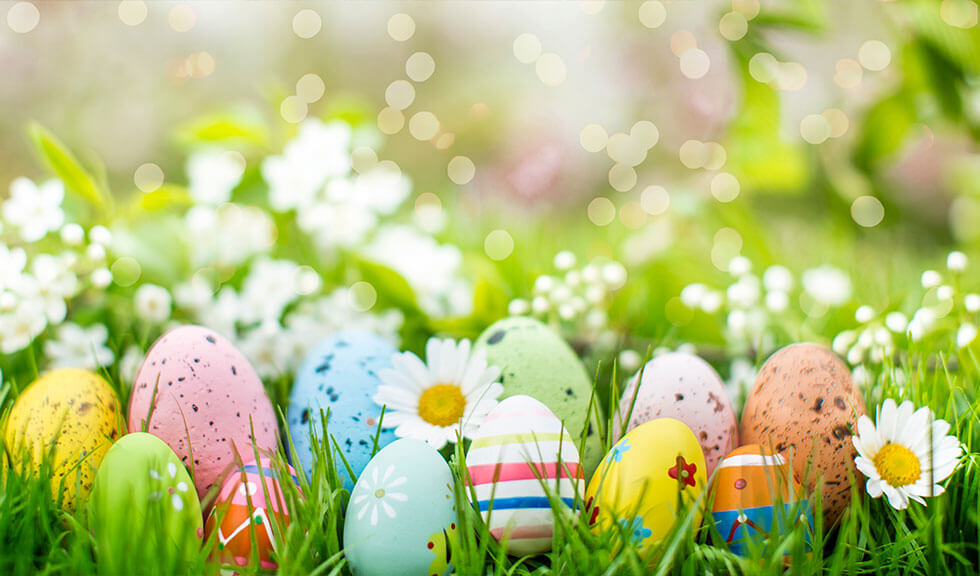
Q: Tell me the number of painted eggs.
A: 12